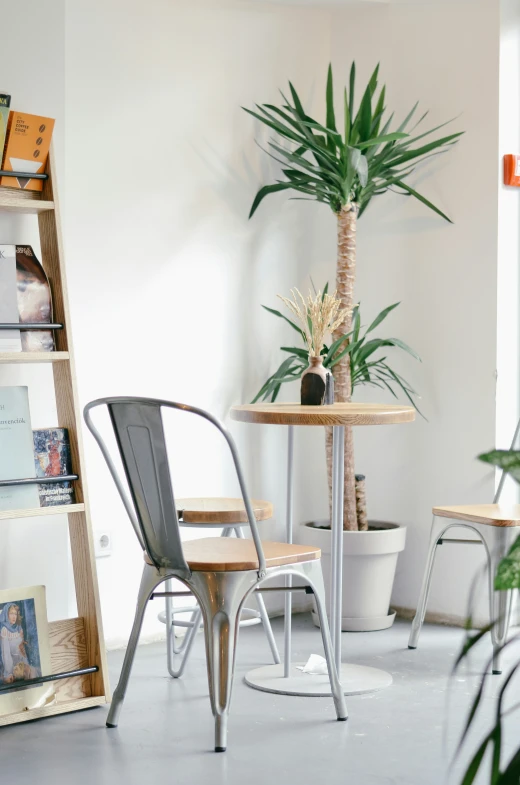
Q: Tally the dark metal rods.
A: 4